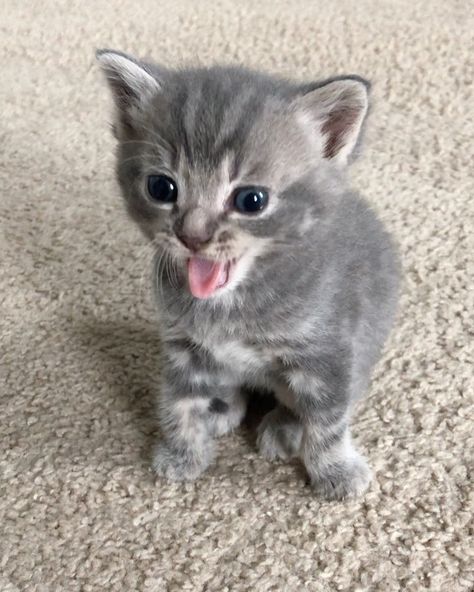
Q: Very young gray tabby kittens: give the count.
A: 1